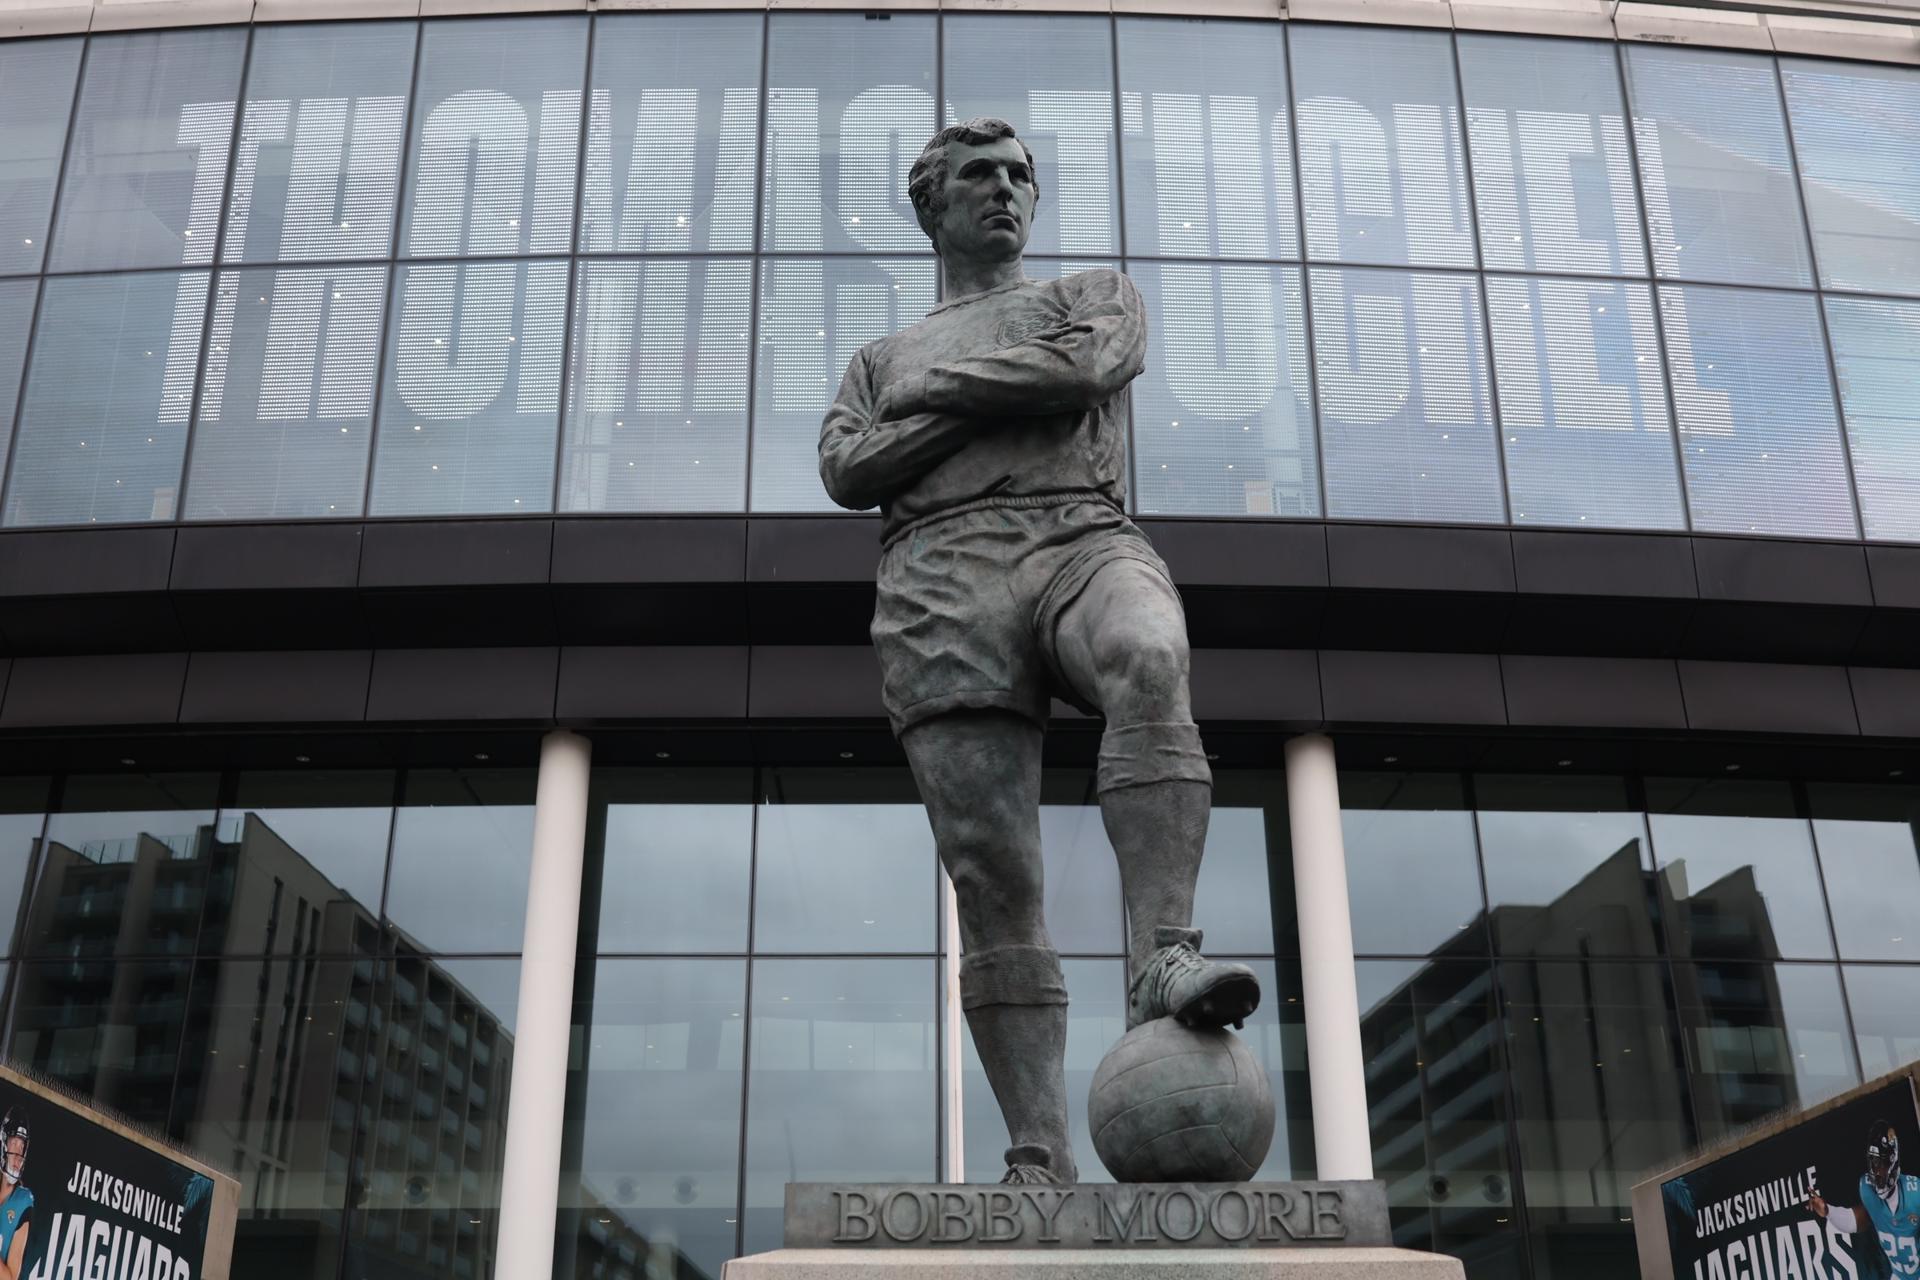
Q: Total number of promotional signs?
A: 2